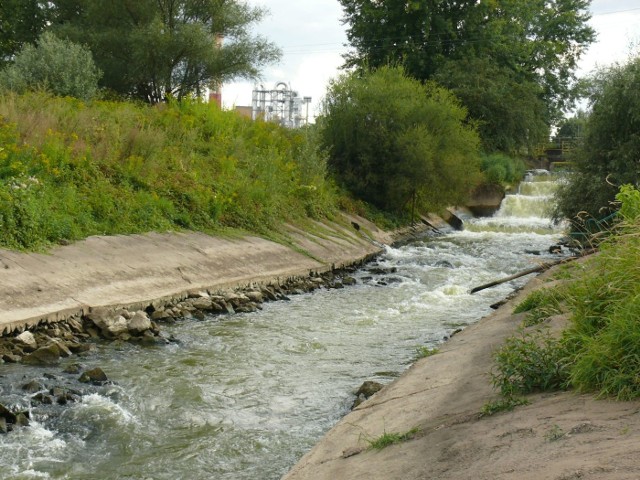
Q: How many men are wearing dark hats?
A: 0